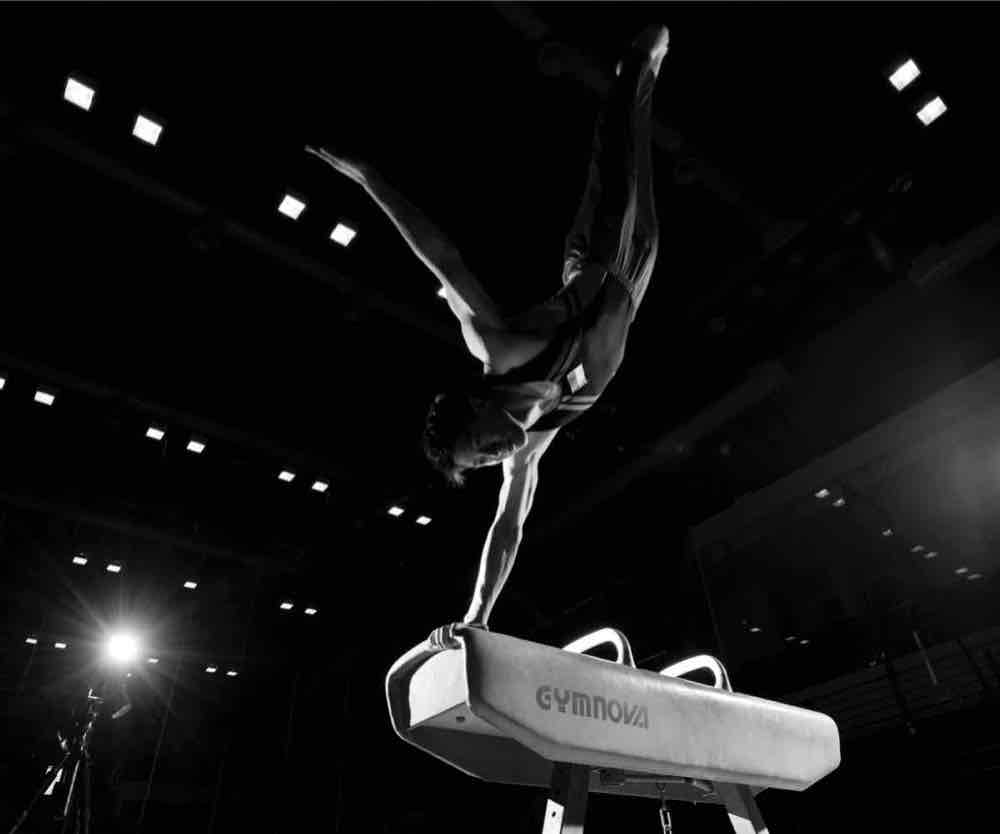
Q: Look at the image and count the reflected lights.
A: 10